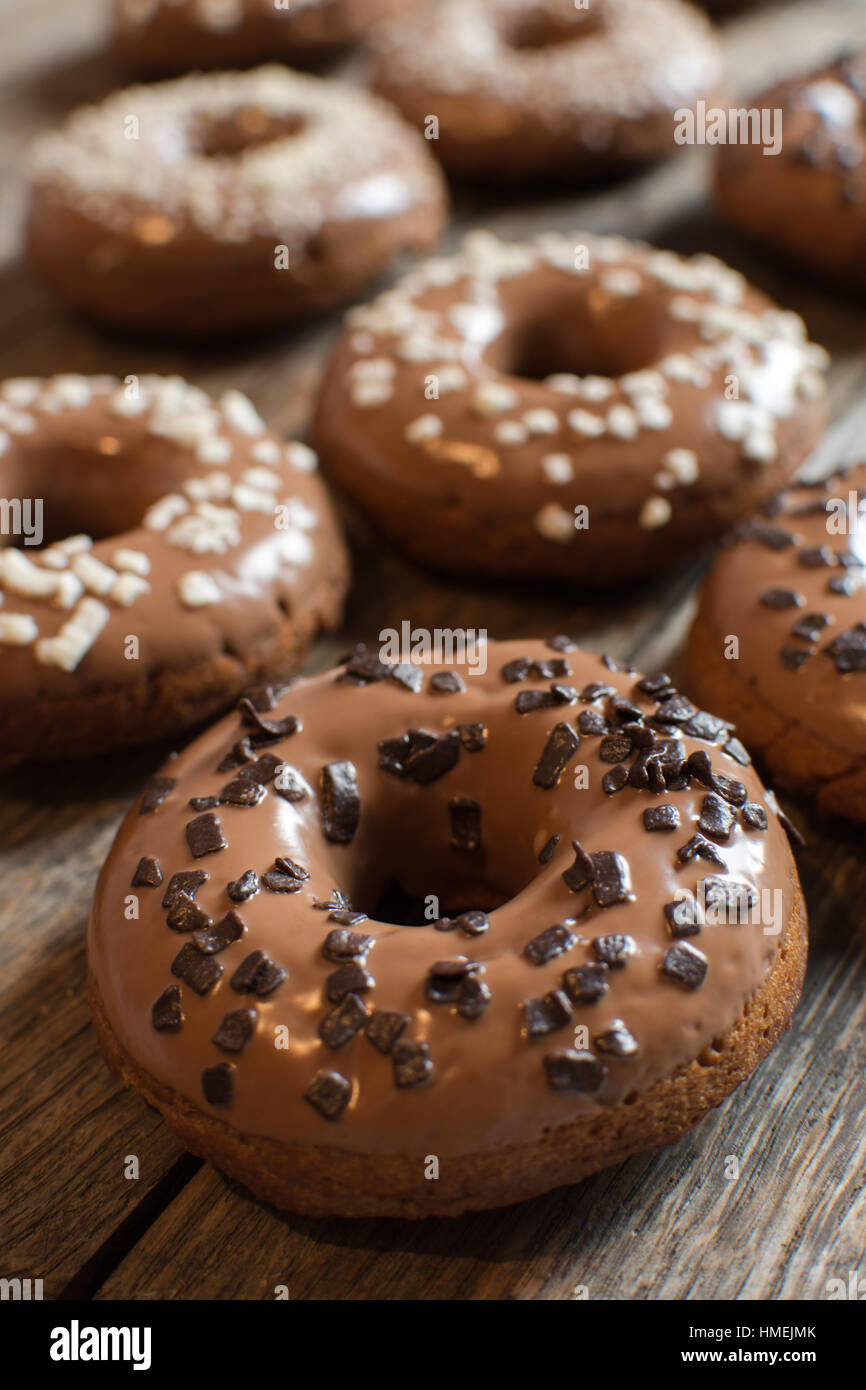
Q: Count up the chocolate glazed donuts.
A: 8